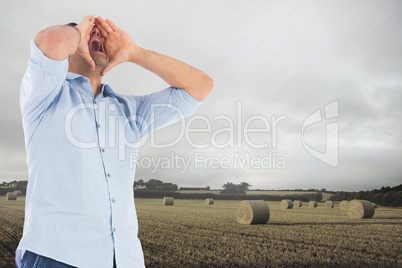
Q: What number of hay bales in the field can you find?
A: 12